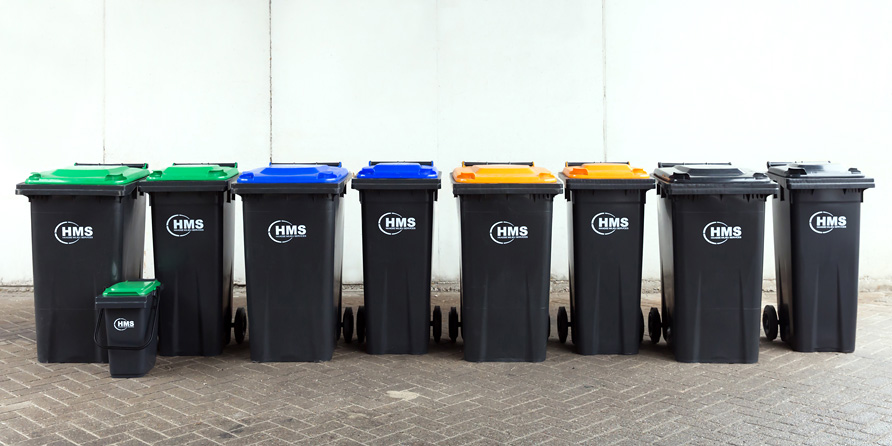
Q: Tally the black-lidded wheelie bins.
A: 2